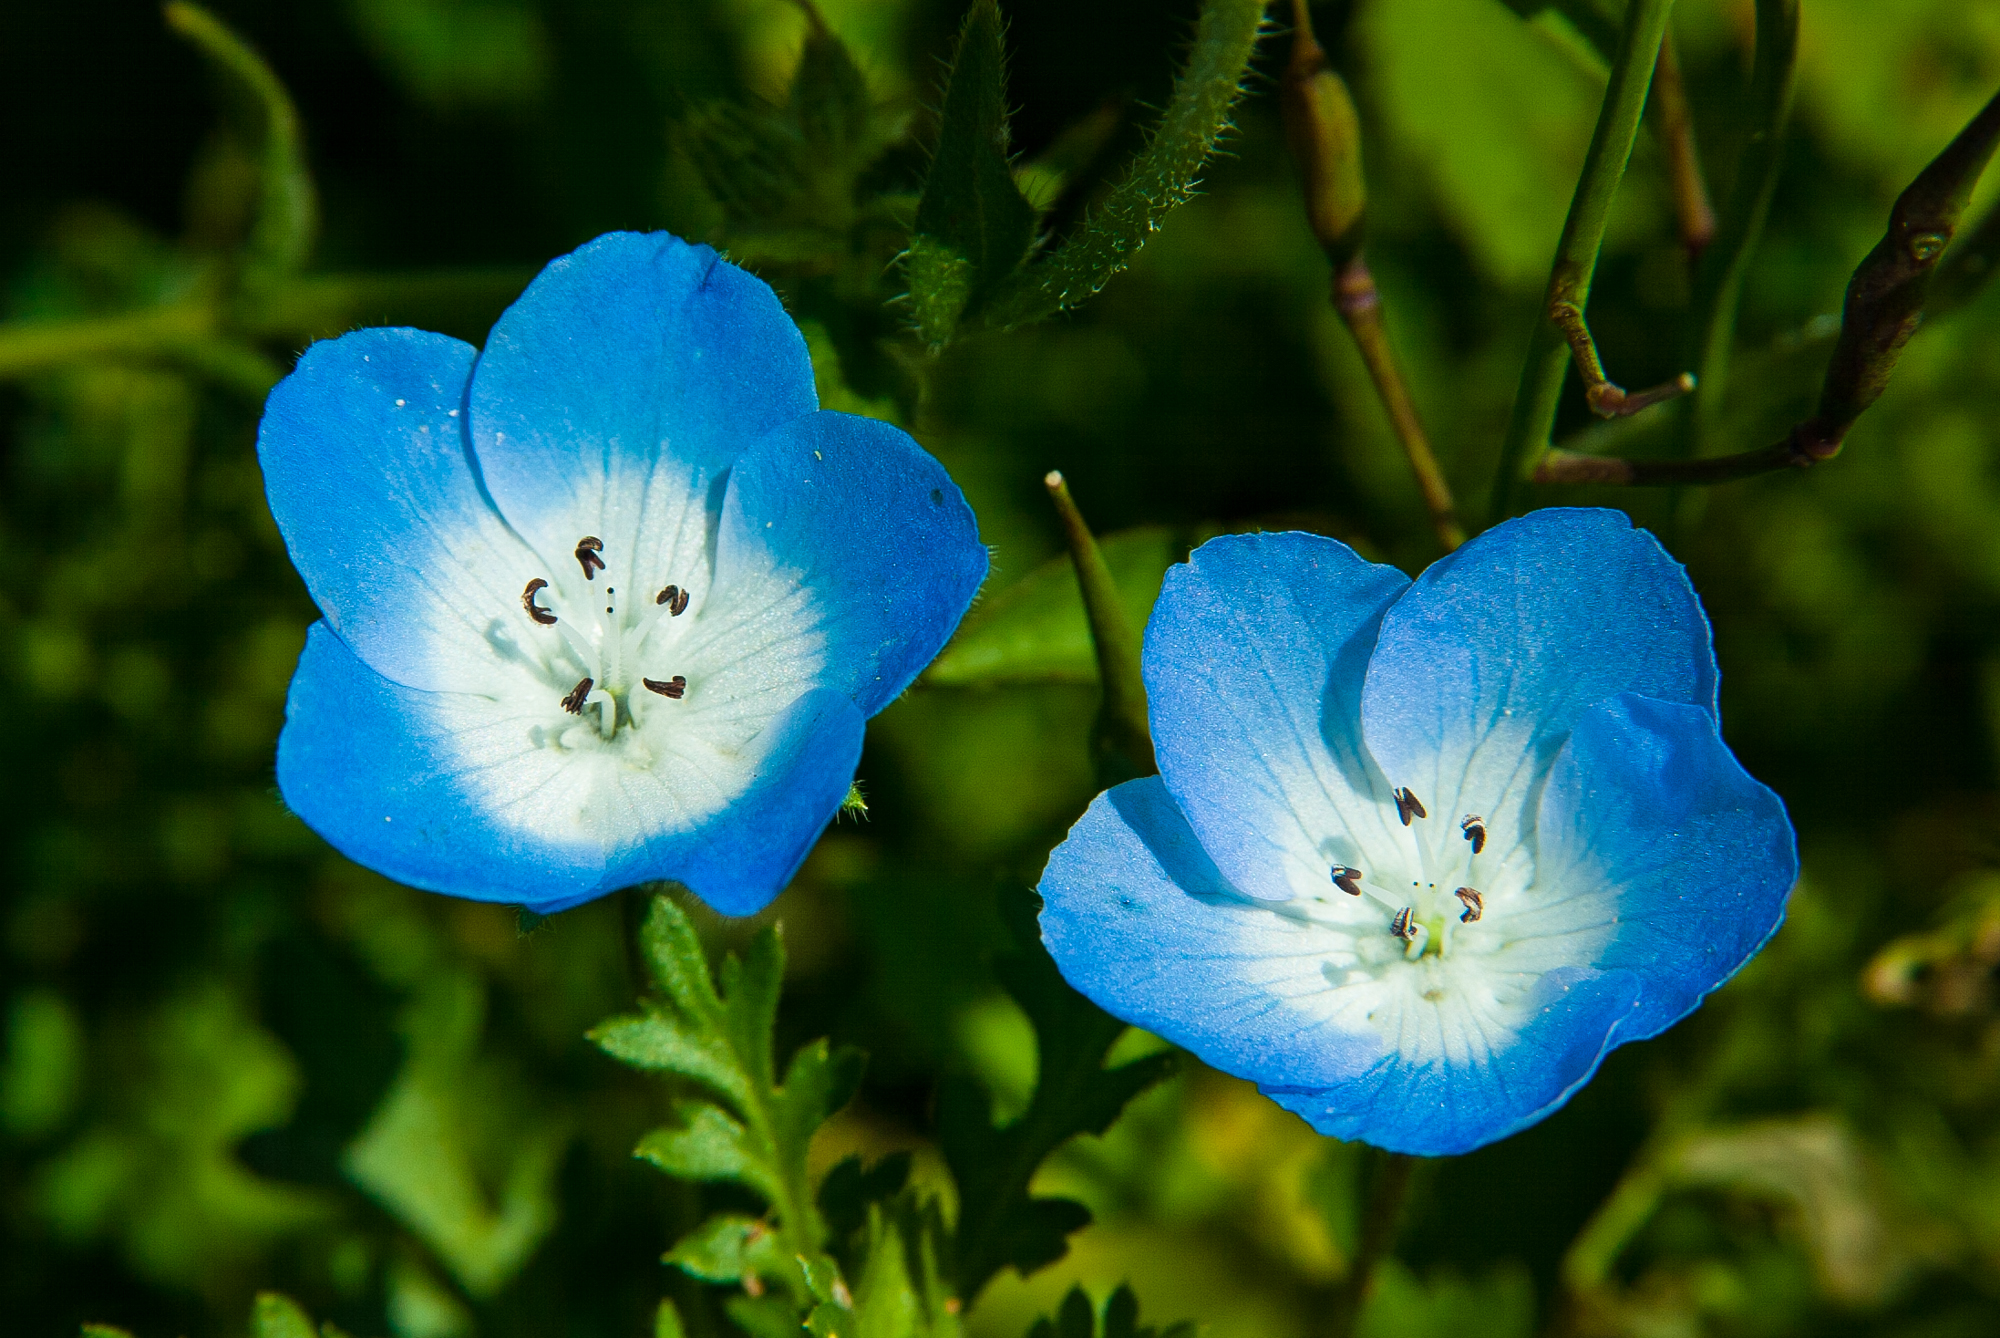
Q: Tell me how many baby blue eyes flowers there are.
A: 2